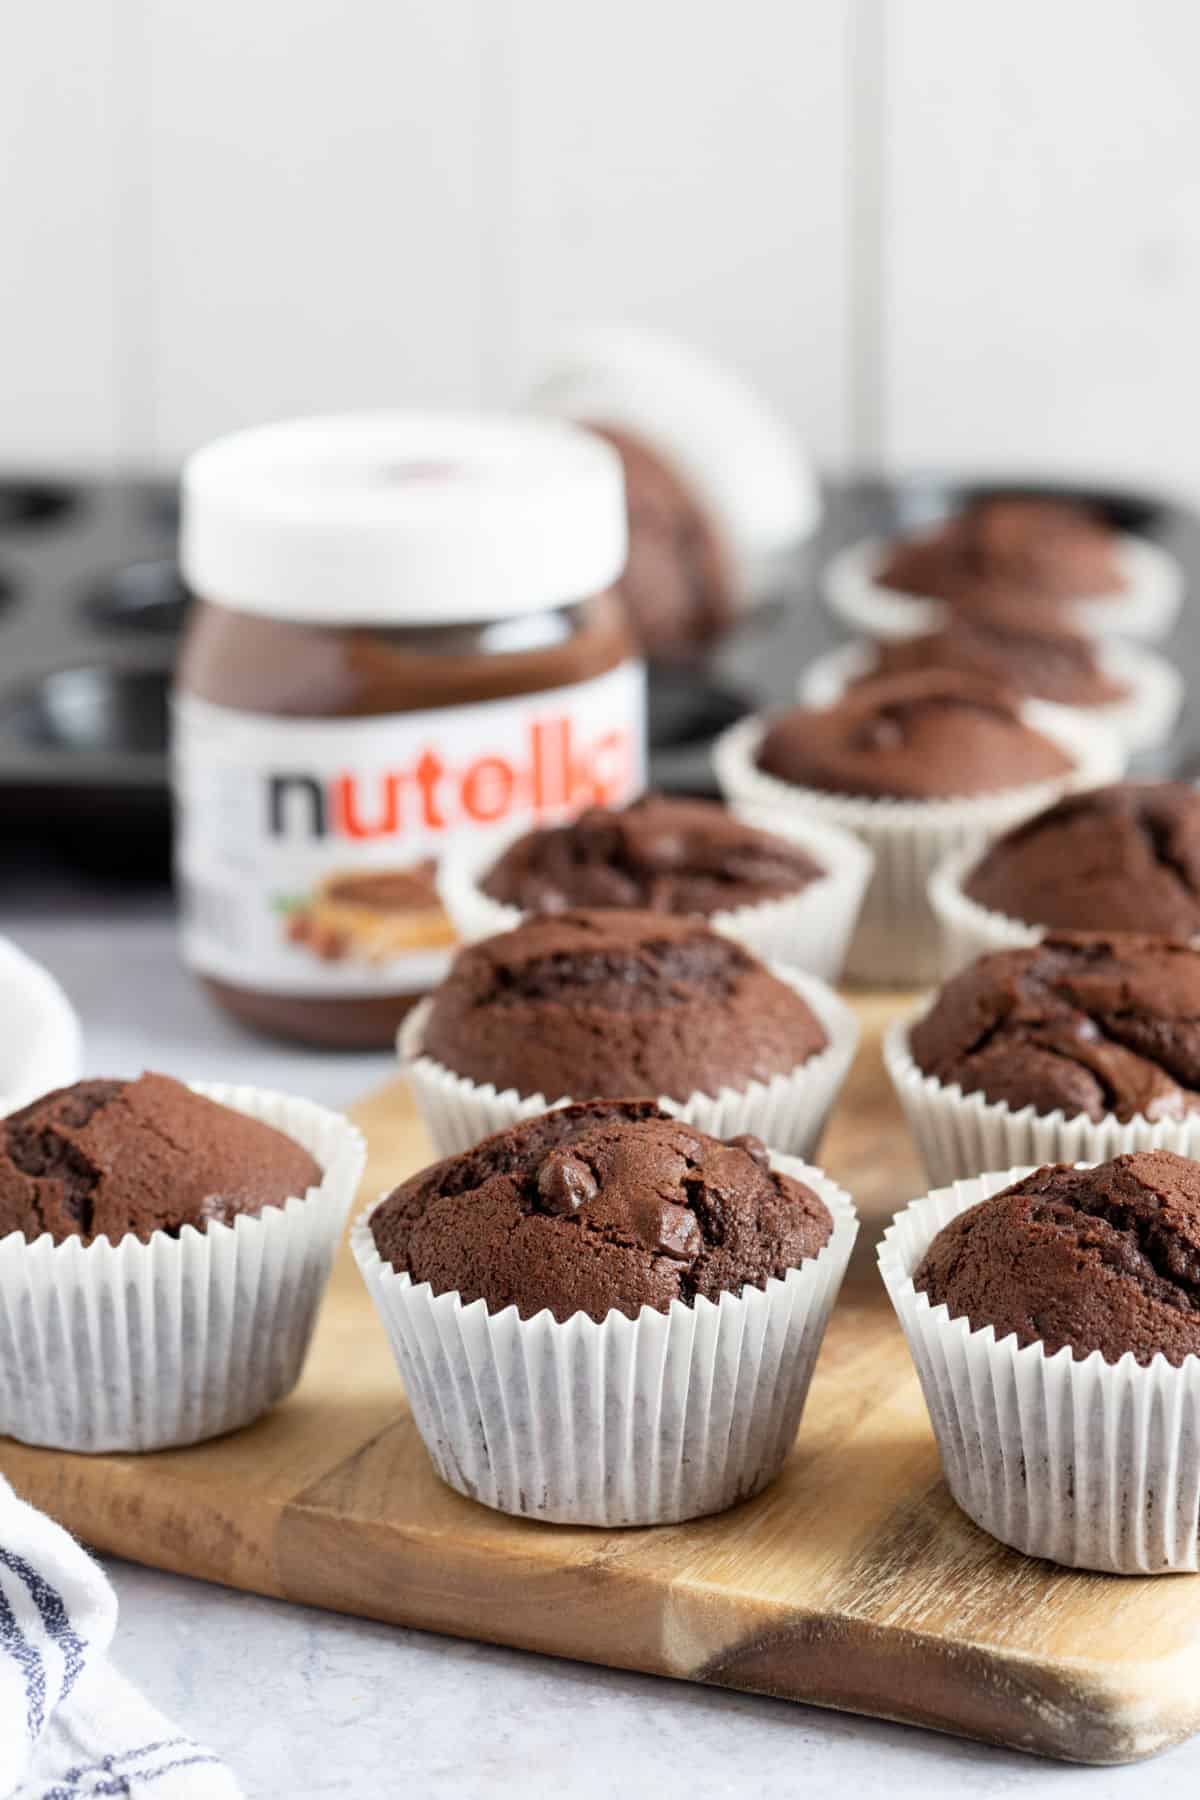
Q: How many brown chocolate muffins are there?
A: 11